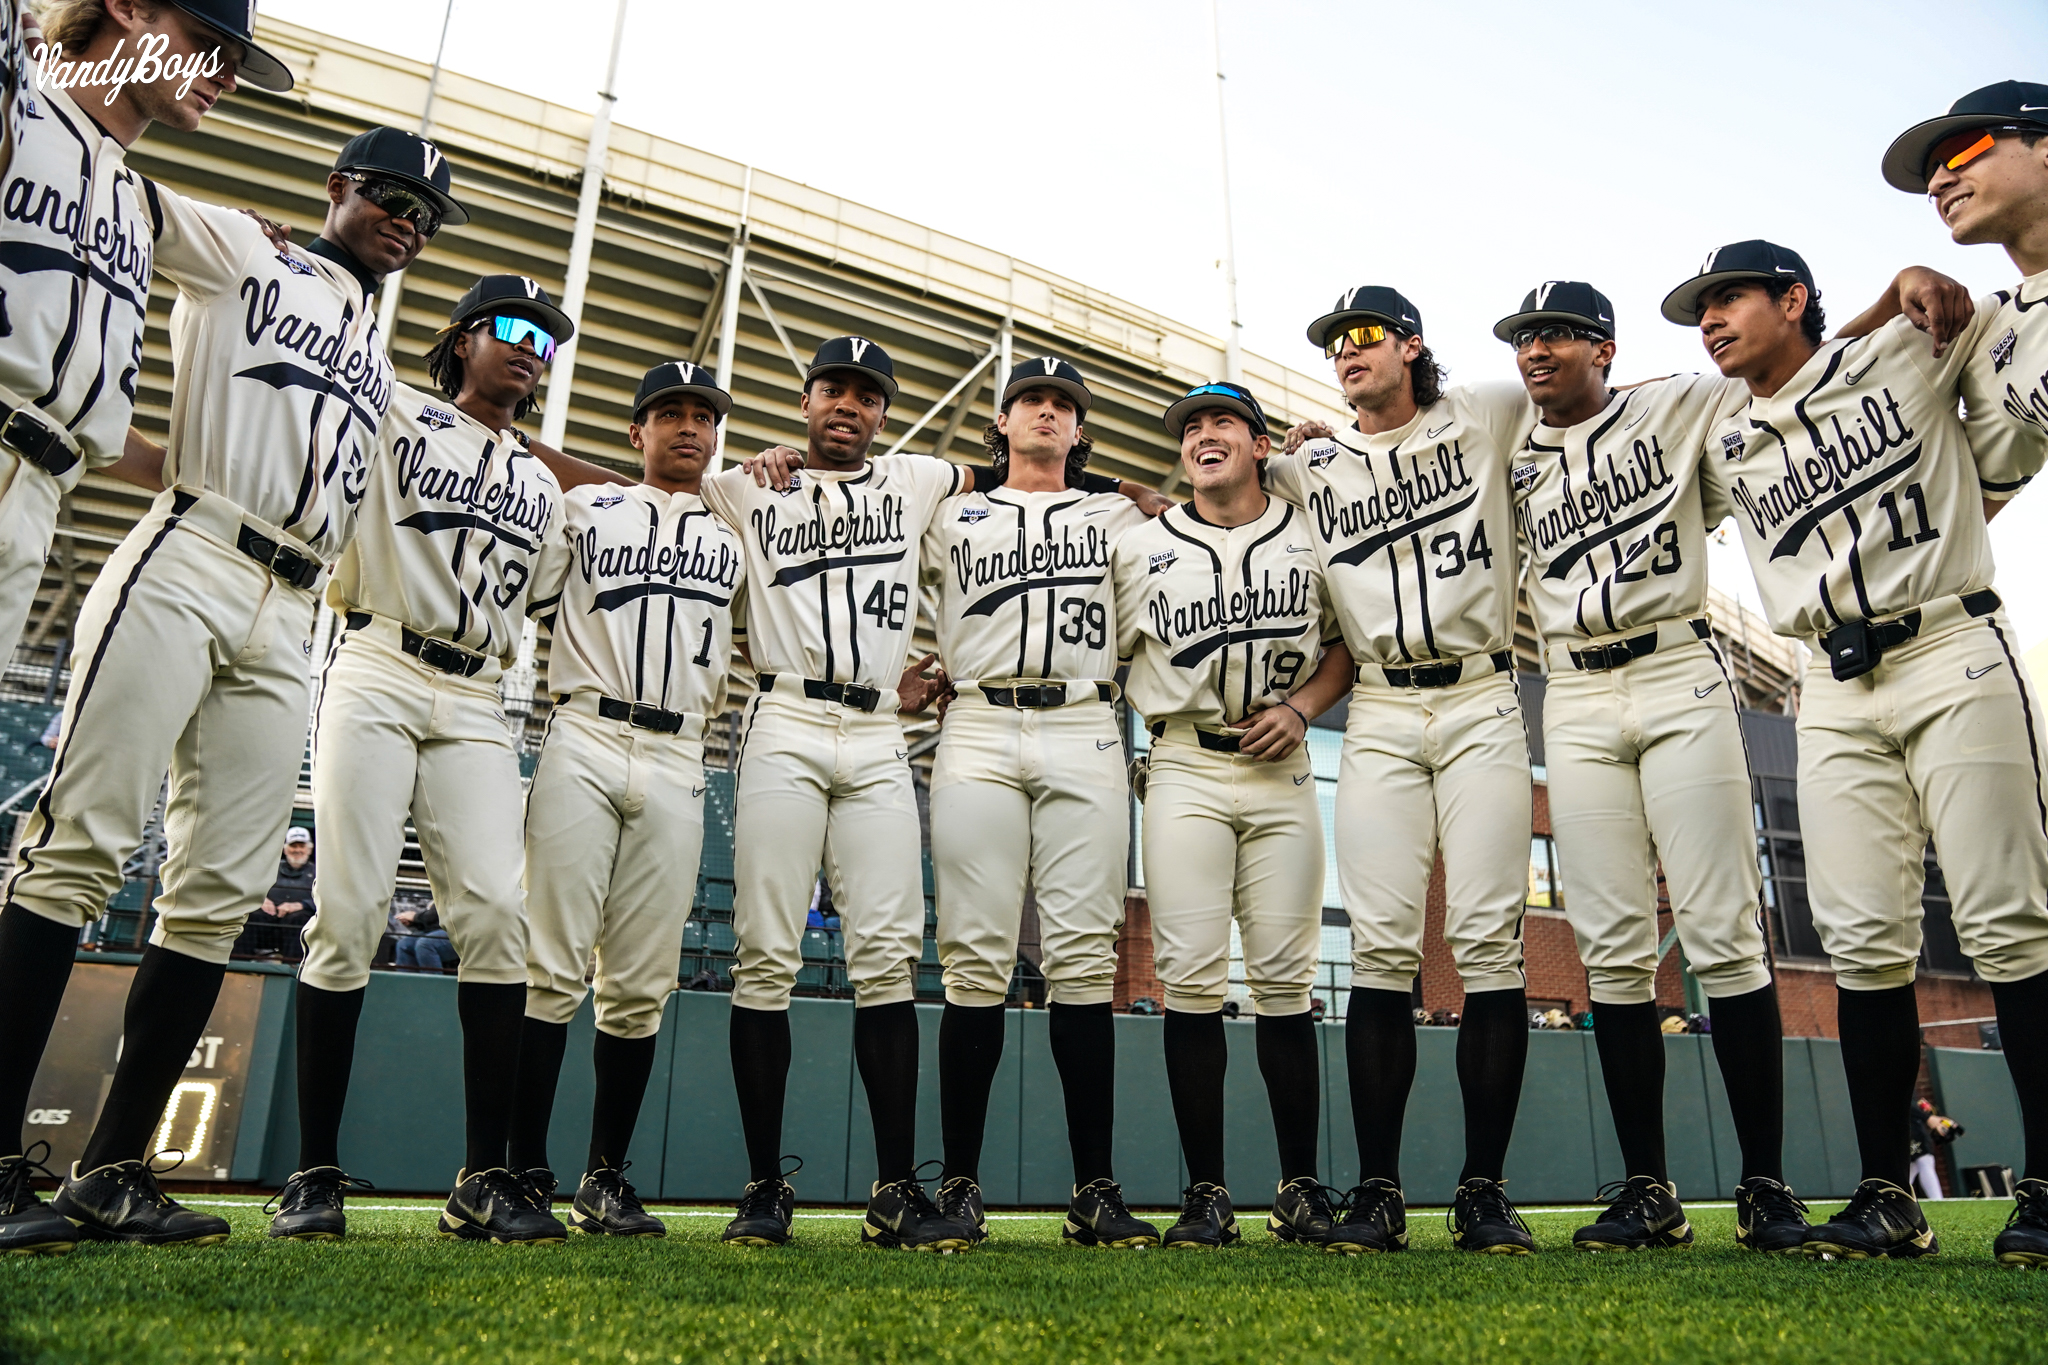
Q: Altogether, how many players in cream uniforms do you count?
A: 11